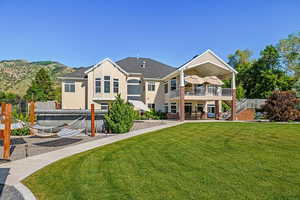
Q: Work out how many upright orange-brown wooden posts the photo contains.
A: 4